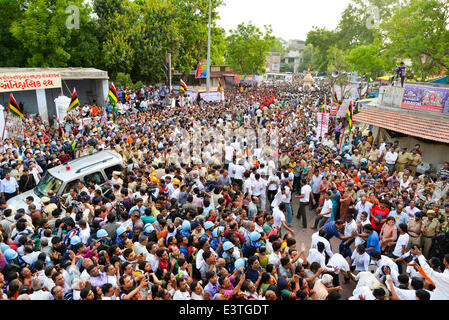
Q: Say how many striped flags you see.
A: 8